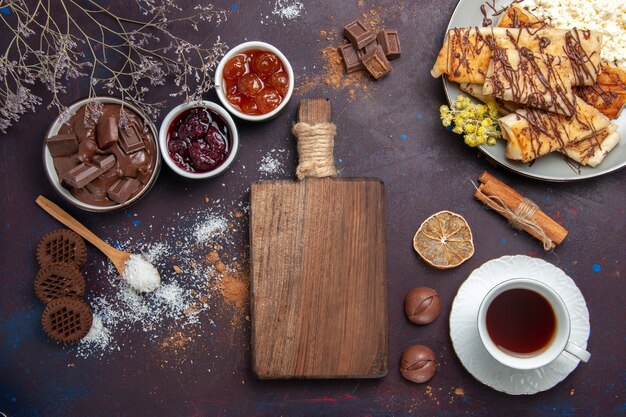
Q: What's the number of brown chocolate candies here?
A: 2